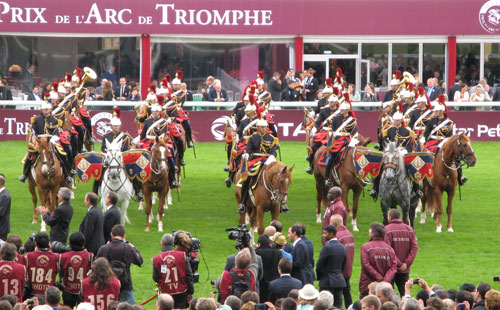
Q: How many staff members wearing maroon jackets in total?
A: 4